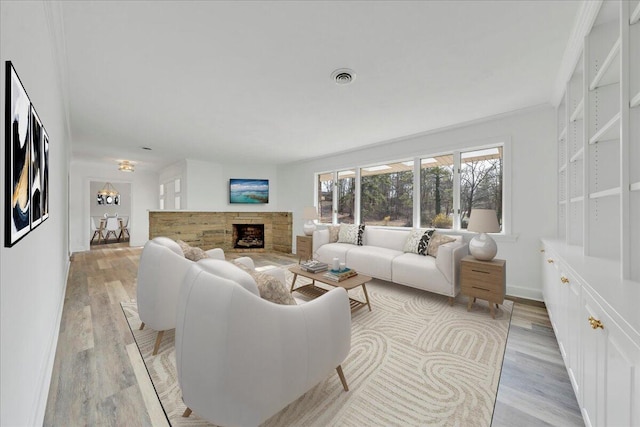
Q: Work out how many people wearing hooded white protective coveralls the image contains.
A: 0